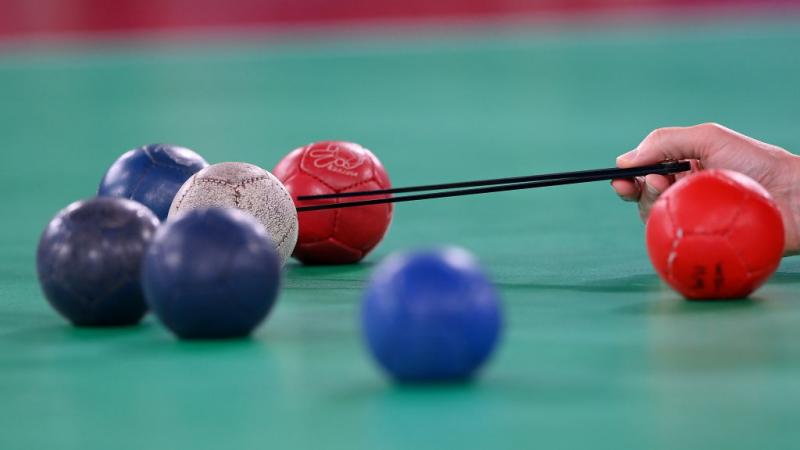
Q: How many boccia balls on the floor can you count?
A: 7